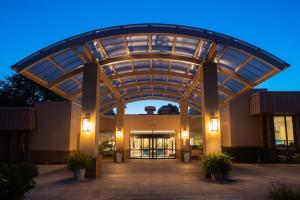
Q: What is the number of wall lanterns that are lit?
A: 4